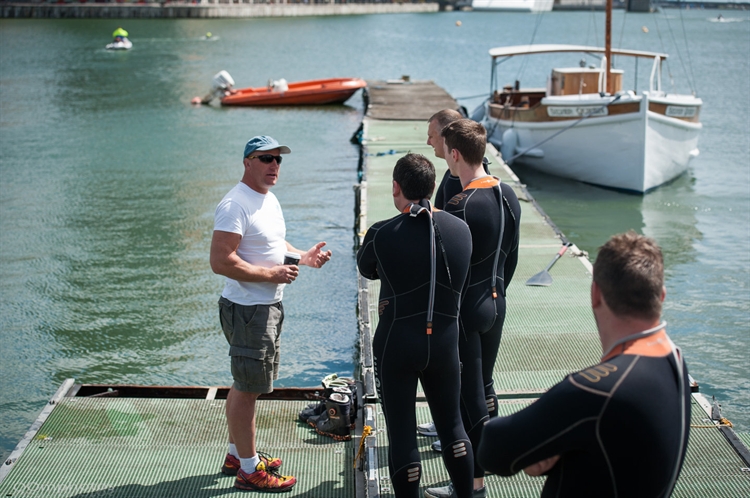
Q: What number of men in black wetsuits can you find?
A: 4